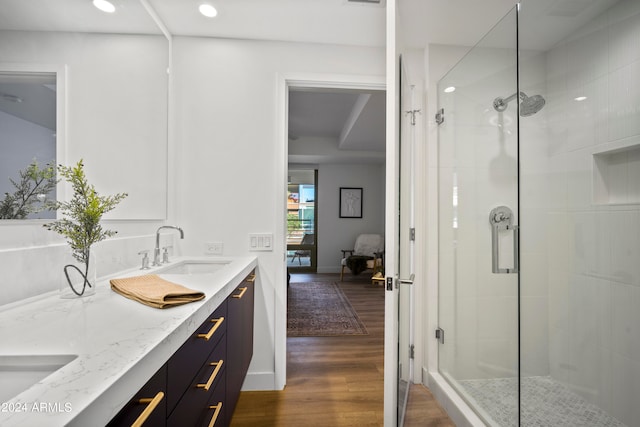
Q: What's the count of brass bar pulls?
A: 6